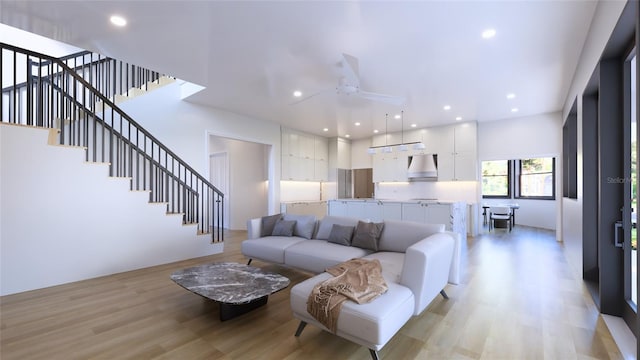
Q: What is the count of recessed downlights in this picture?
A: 13